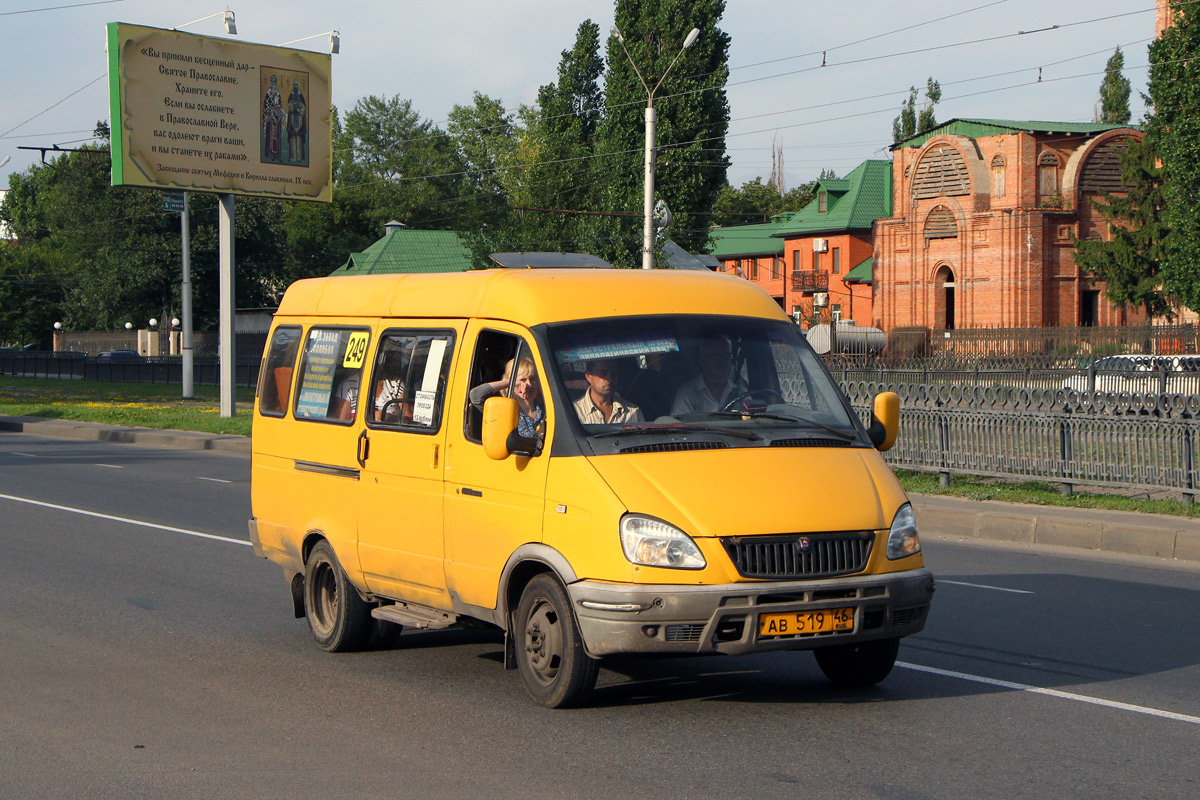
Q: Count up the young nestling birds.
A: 0